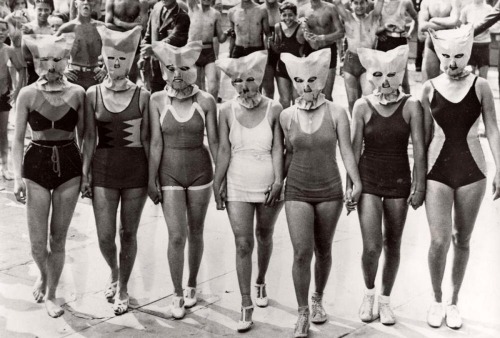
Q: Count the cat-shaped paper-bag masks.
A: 7